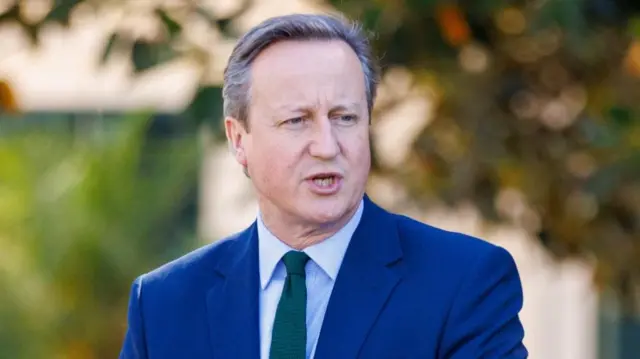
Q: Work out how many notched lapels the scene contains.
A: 2